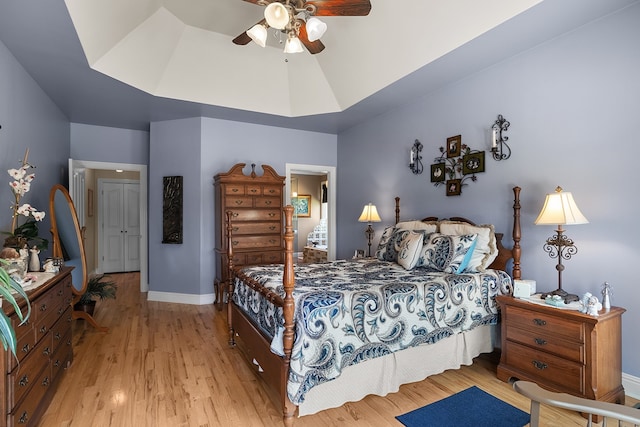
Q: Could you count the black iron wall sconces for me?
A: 2